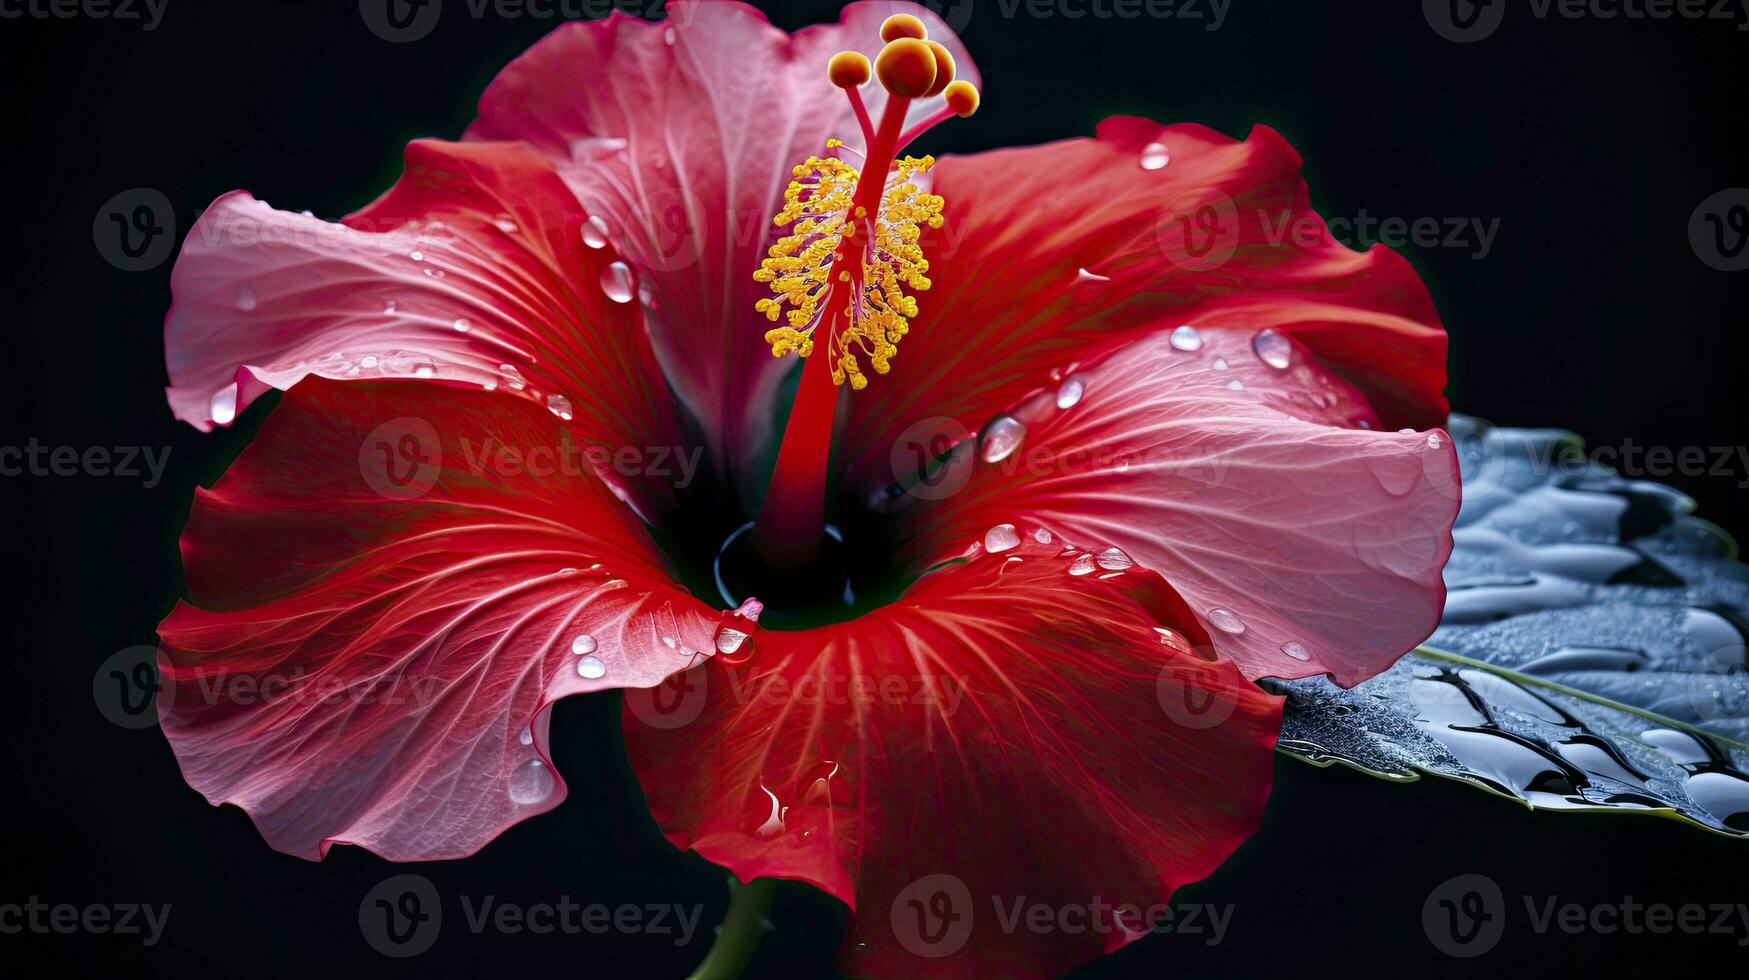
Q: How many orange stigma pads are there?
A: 5